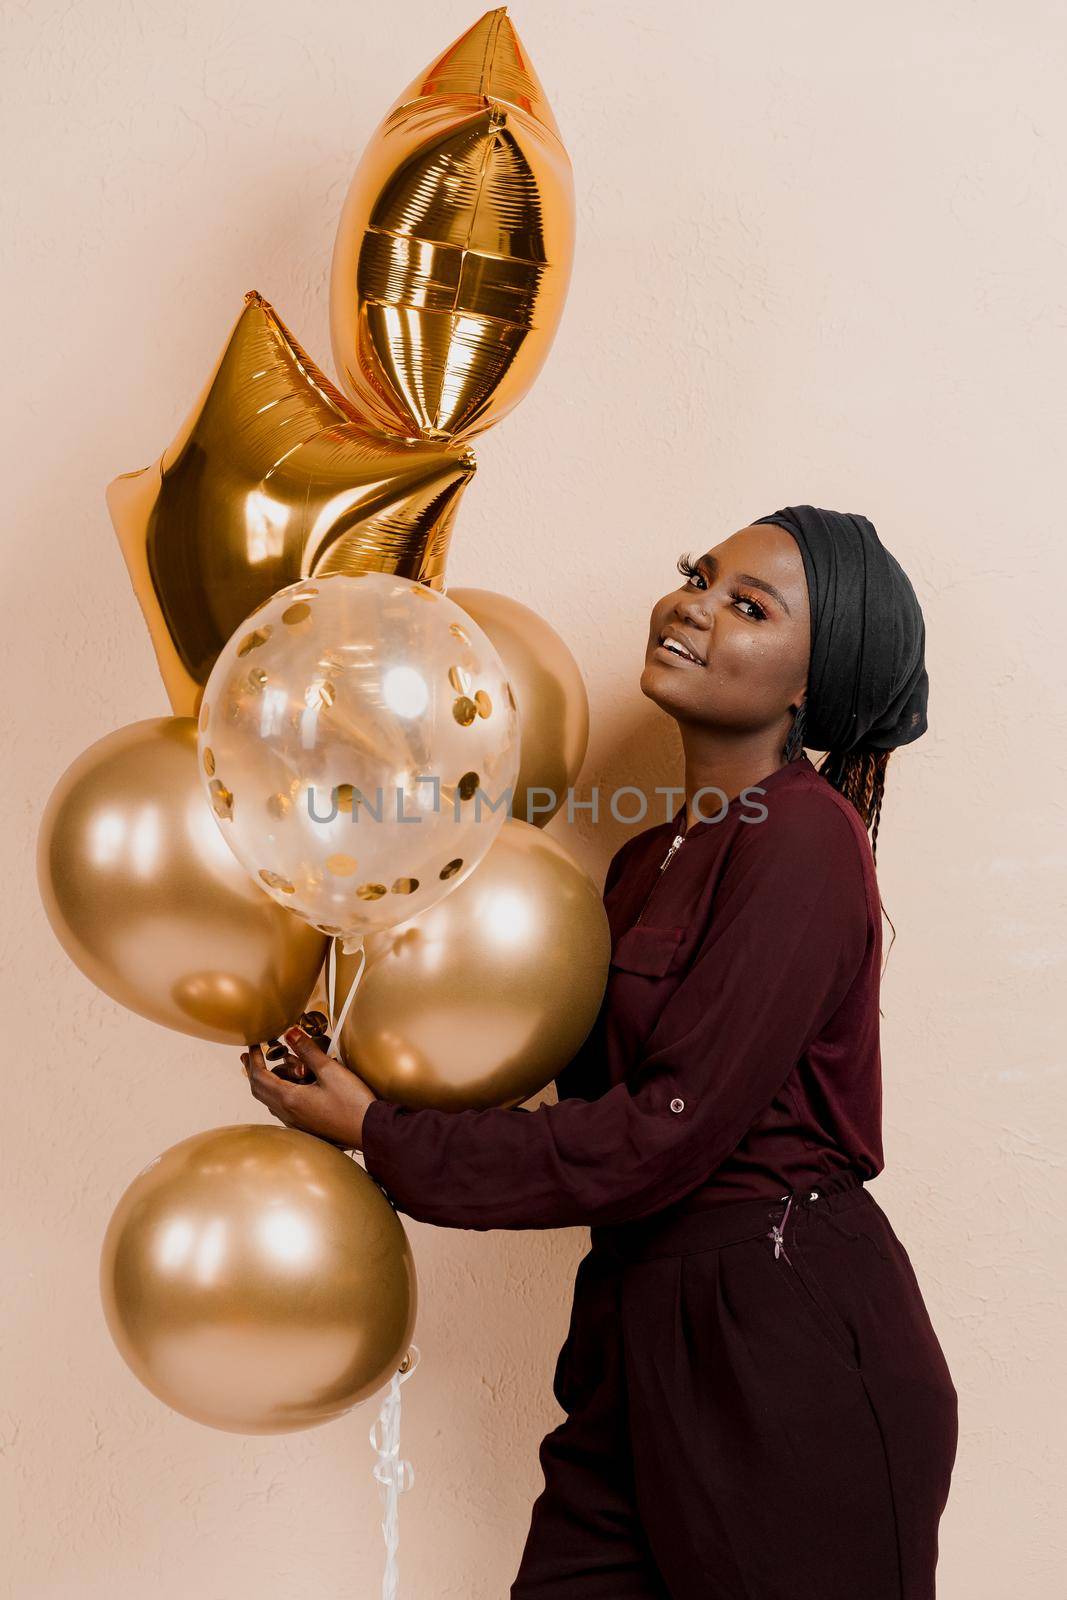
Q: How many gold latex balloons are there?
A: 4